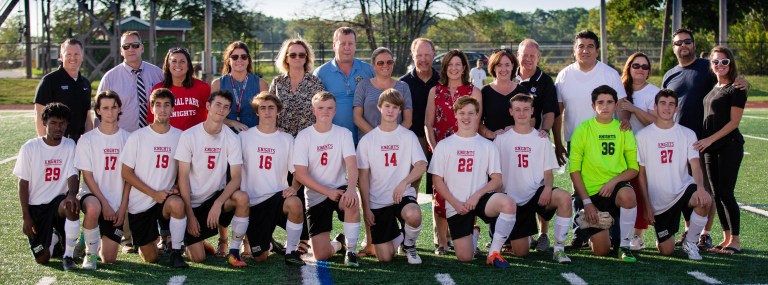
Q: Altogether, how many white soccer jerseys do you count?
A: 10